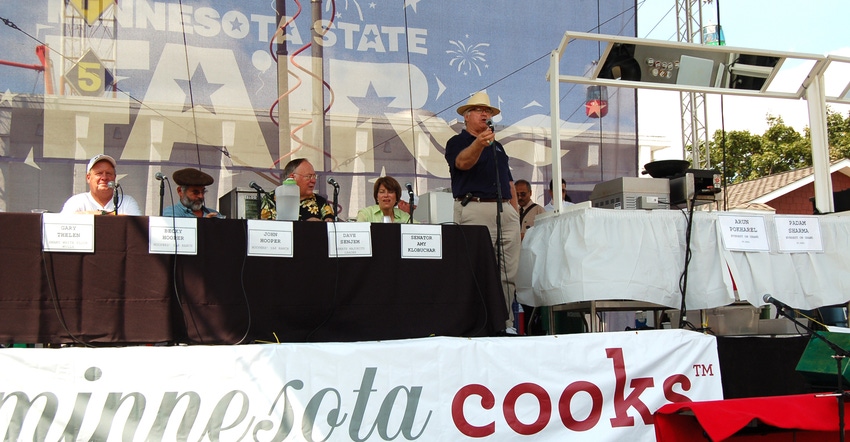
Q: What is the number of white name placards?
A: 7